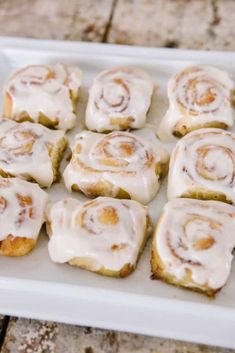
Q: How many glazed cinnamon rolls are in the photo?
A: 9